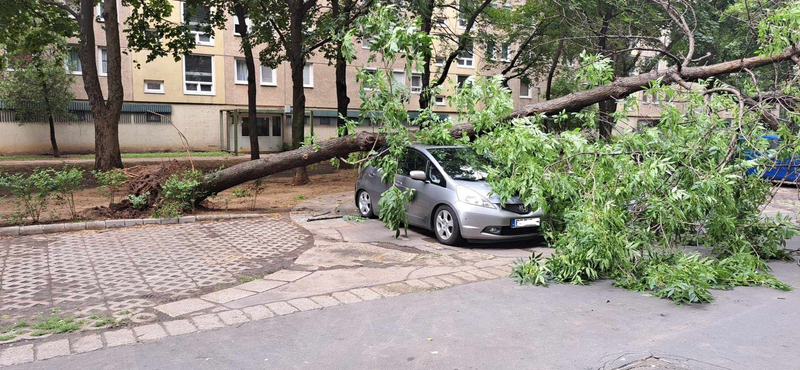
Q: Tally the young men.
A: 0